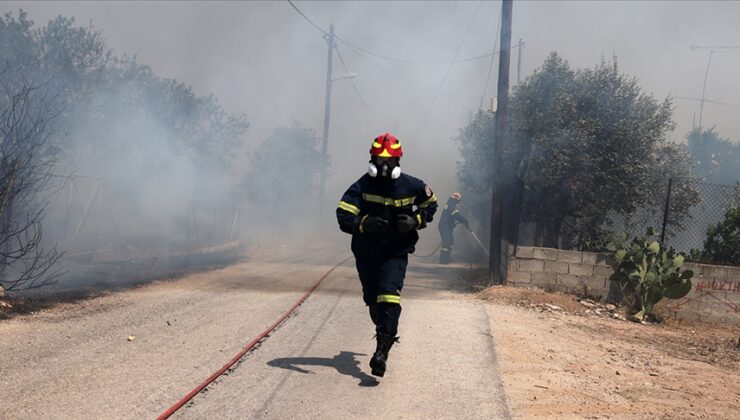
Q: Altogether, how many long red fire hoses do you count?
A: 1